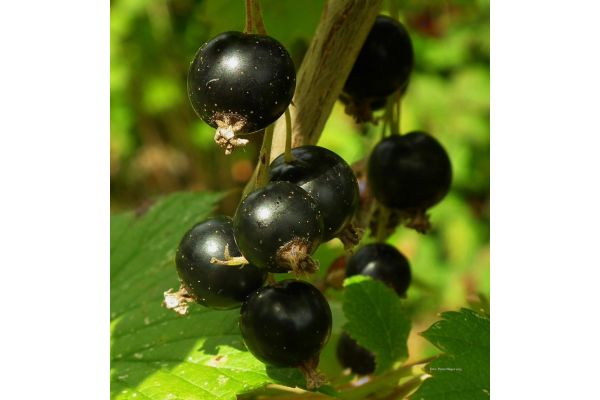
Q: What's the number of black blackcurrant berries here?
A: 9